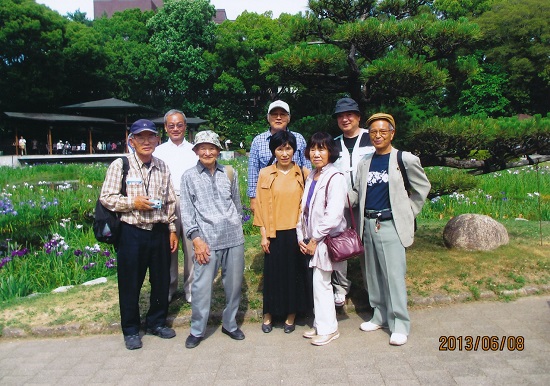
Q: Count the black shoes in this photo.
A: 6